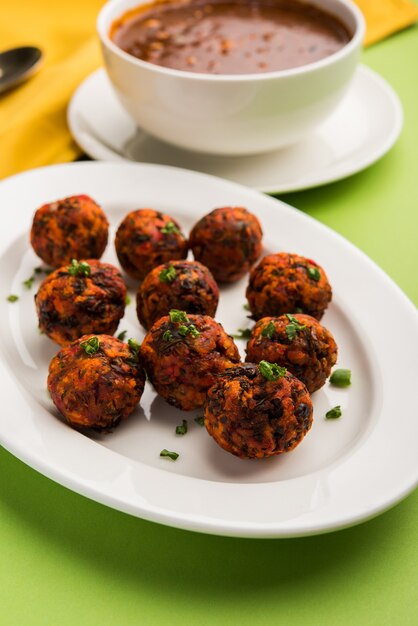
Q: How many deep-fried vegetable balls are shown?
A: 10